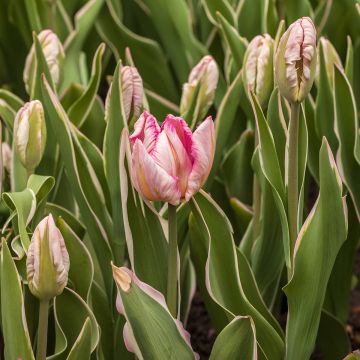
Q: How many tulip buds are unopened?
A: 7